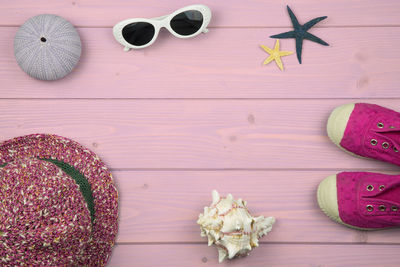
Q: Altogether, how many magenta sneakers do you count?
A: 2